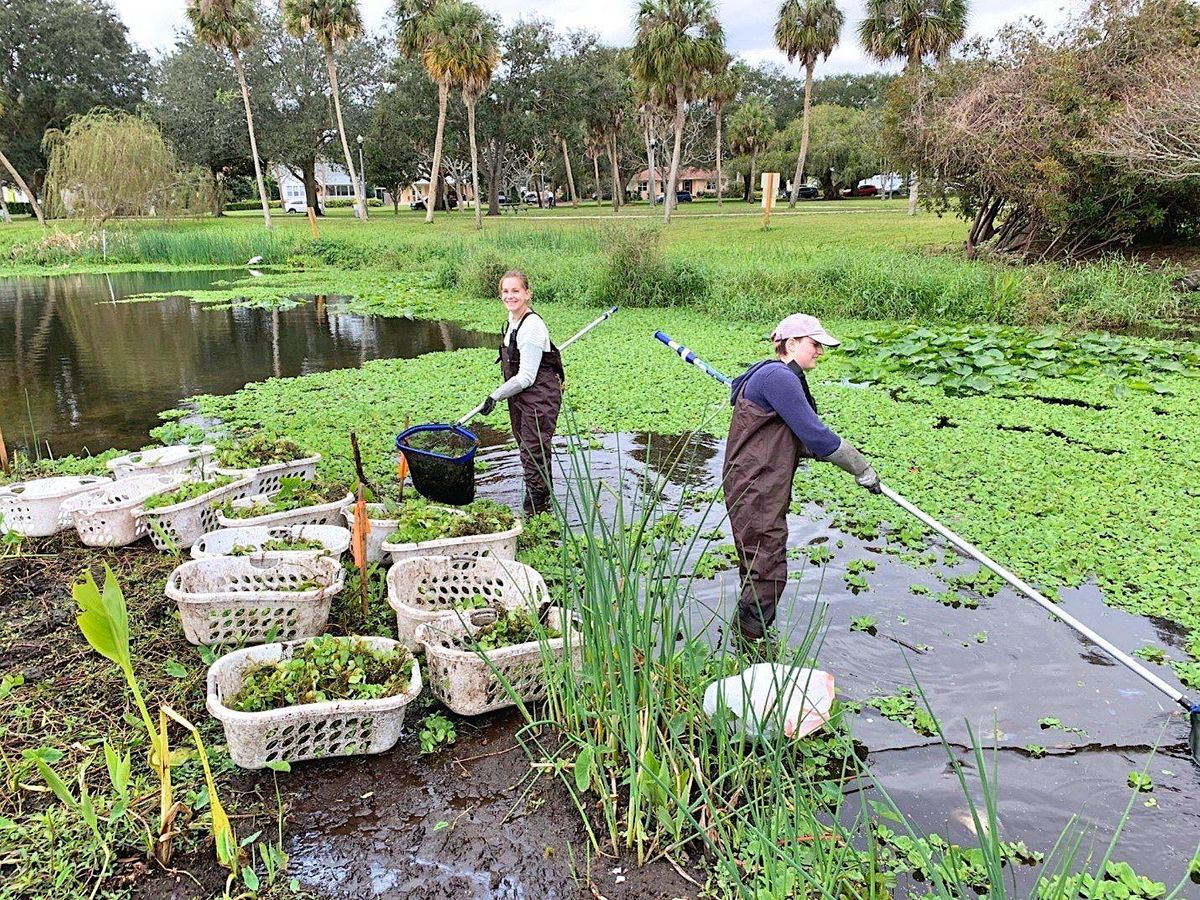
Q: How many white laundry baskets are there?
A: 13